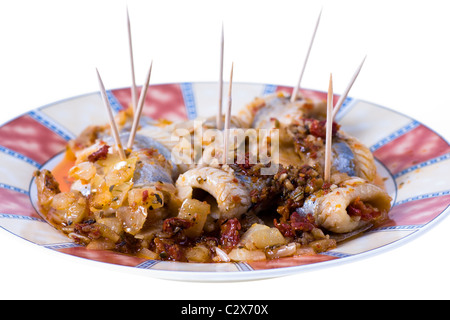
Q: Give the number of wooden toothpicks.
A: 8